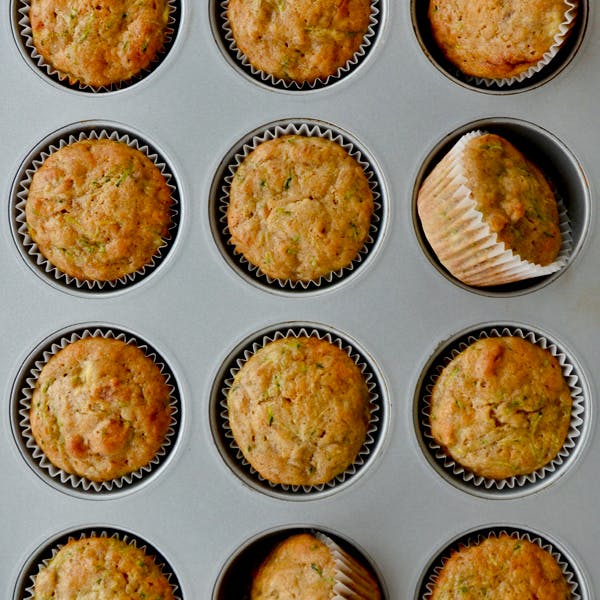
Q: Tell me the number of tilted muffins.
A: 2